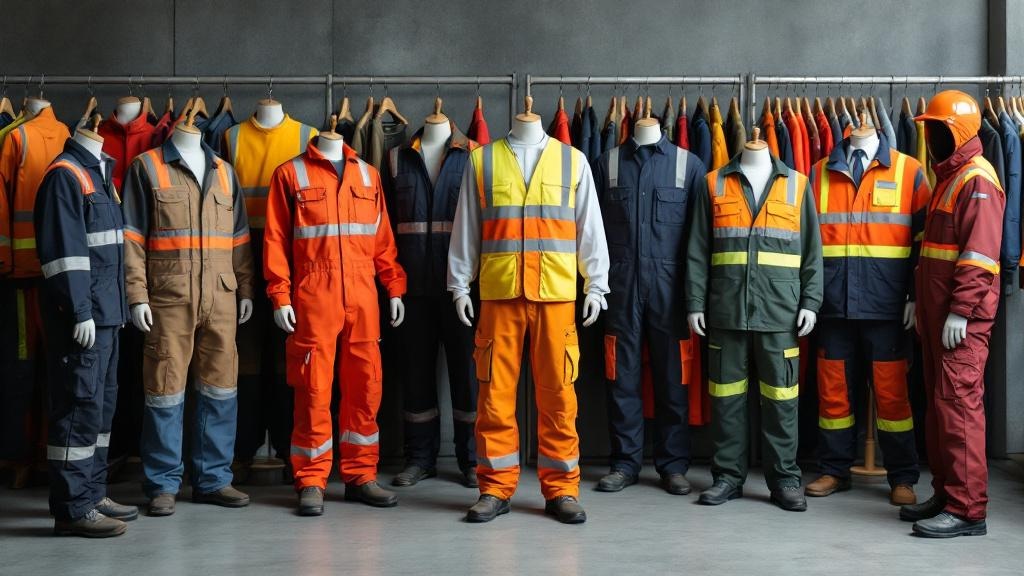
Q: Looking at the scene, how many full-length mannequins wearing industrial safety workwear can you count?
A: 9